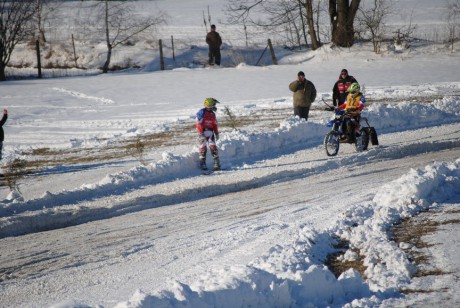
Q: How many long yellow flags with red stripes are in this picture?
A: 0